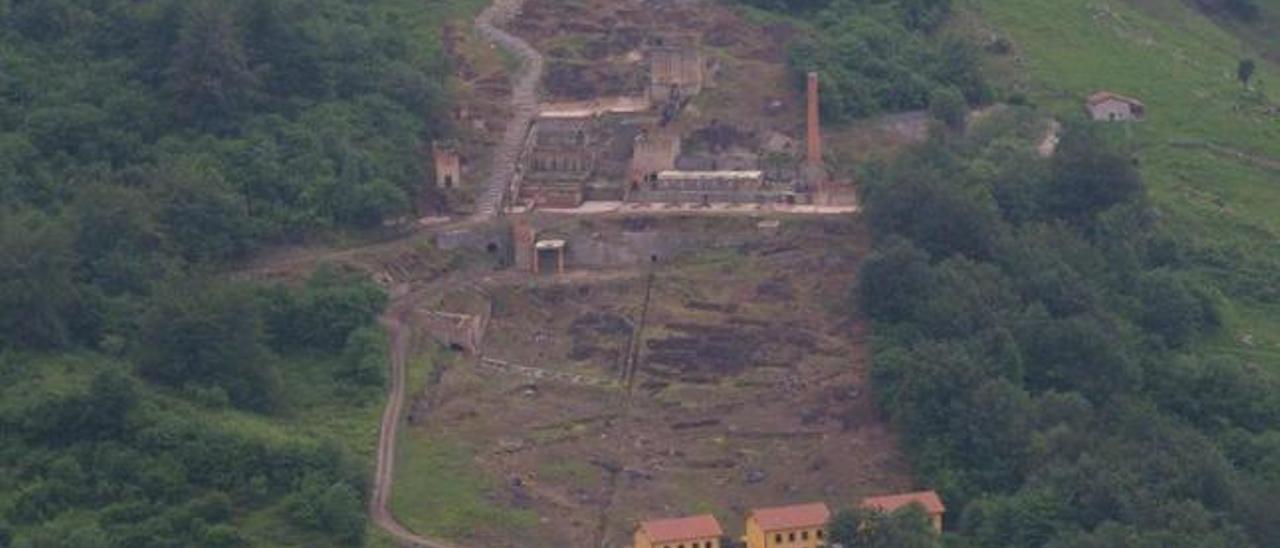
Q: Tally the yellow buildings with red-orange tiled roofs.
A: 3